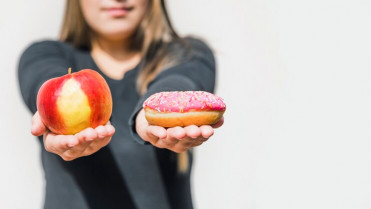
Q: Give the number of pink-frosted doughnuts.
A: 1